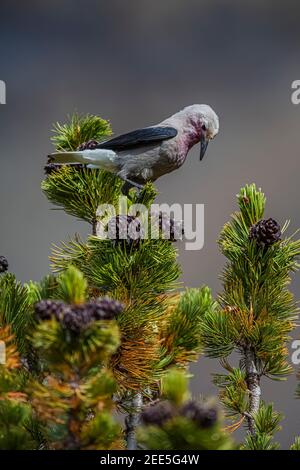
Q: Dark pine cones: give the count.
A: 11